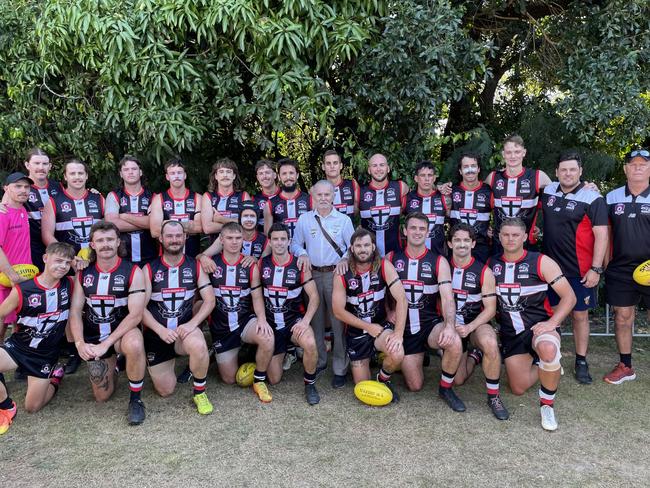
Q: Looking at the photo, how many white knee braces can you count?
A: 1